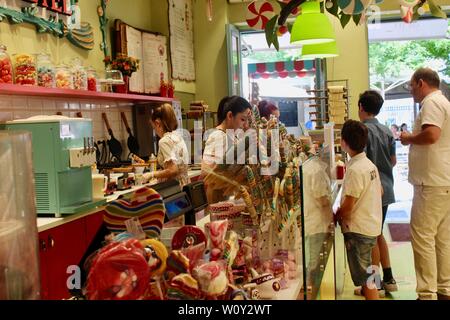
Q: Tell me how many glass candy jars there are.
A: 6